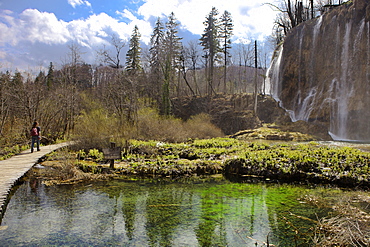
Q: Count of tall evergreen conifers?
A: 5